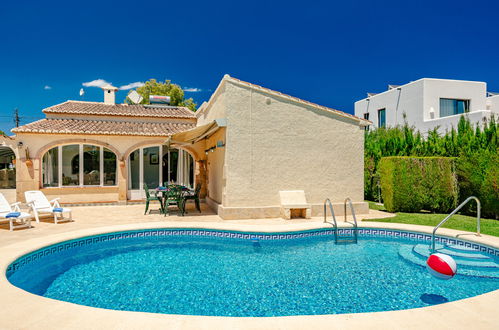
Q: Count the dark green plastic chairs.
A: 4